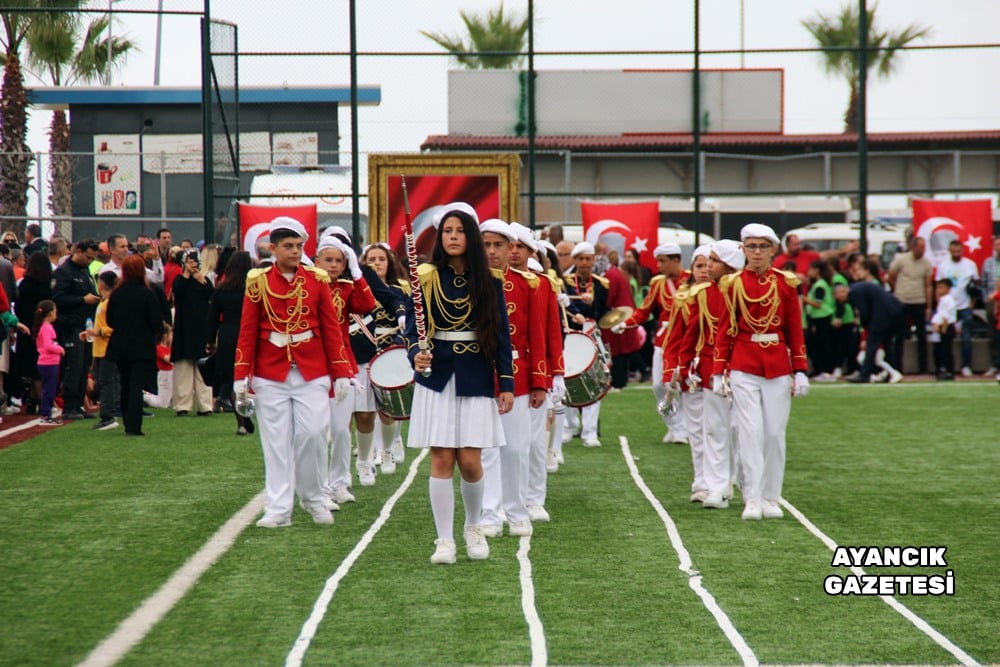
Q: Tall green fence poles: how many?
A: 5